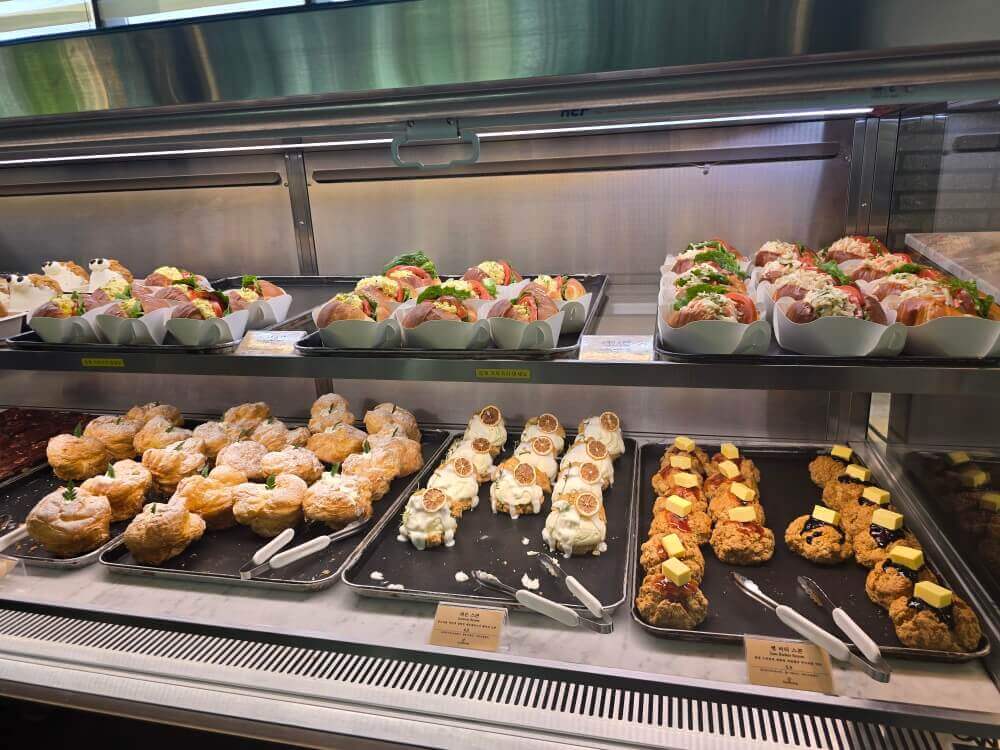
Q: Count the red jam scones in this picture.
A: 10